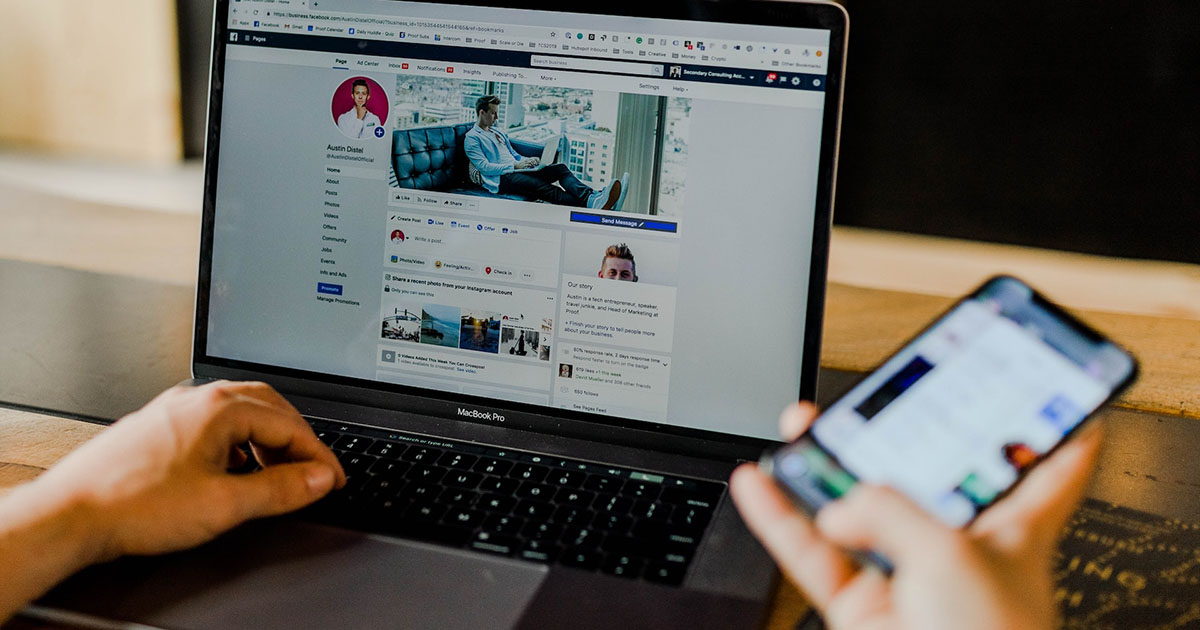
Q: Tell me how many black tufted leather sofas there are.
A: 1